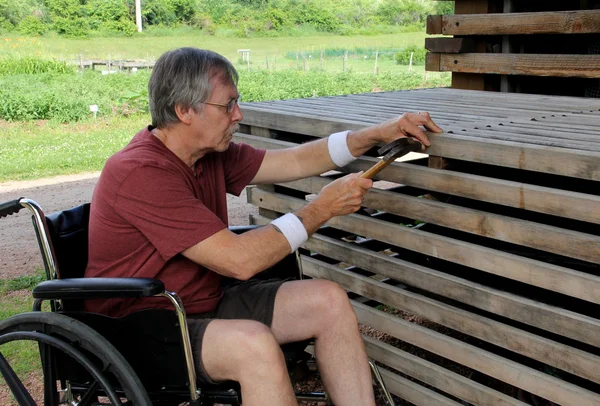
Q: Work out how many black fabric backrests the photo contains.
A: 1